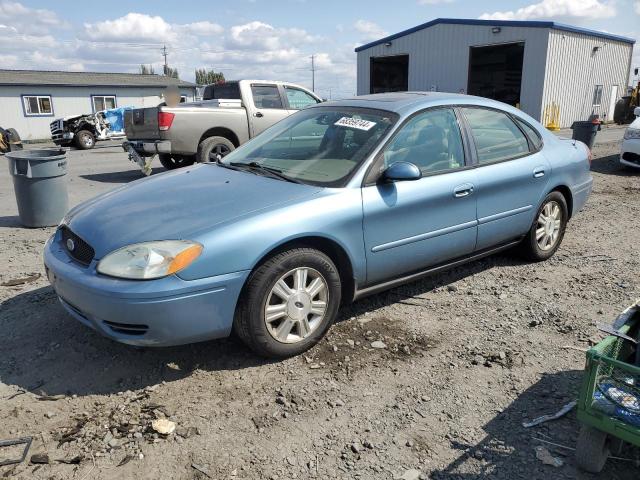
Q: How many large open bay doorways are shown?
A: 2